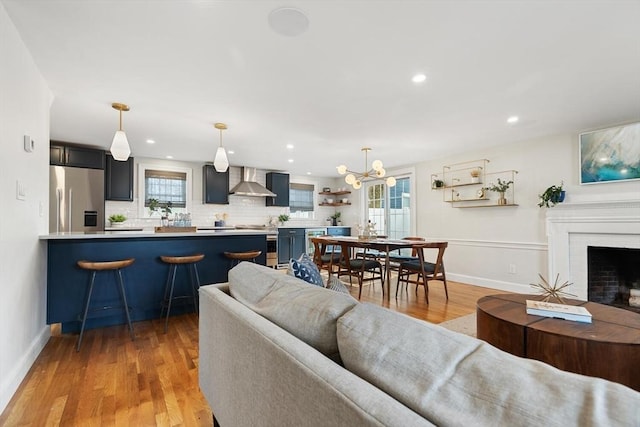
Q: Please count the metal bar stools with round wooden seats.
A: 3